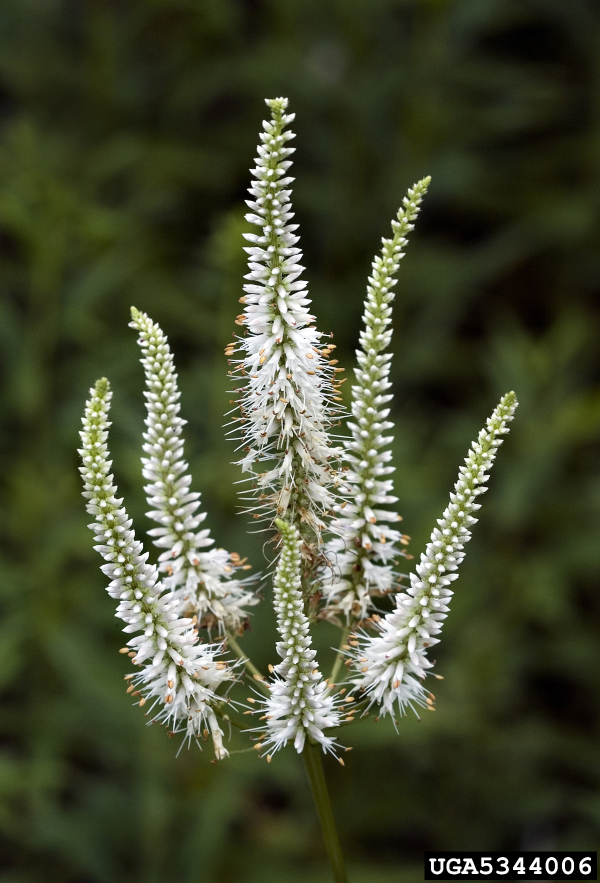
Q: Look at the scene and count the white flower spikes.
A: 6